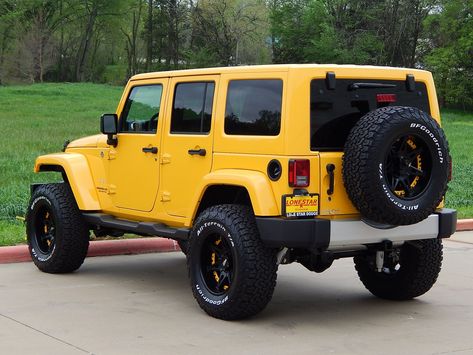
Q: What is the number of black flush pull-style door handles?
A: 2